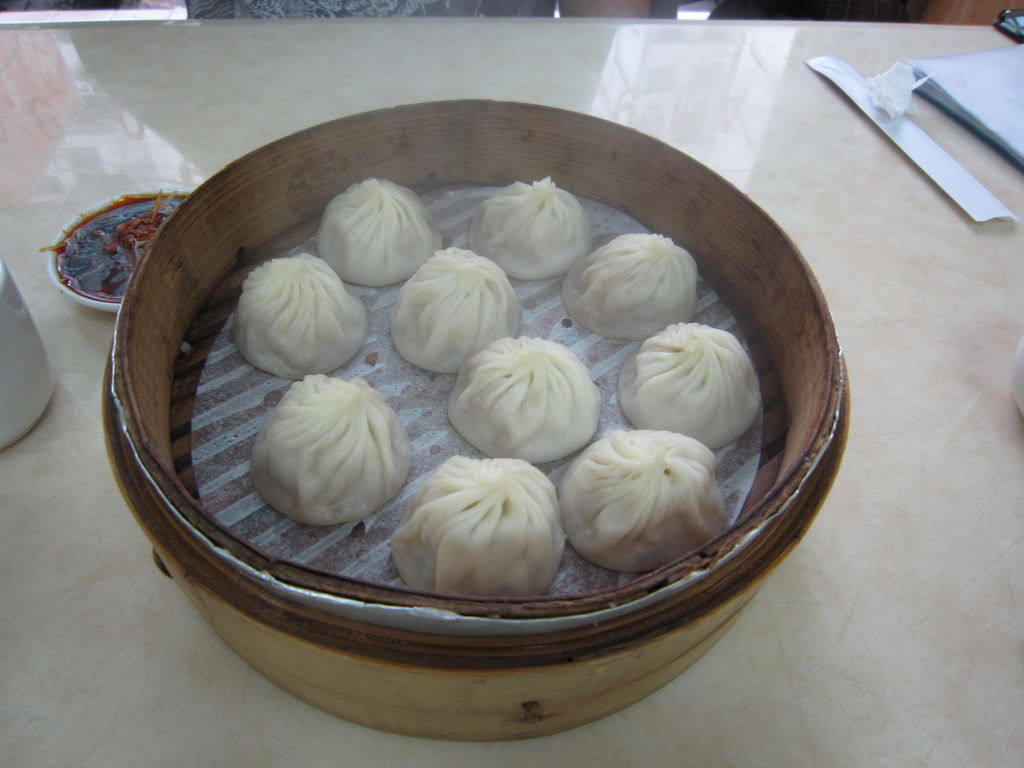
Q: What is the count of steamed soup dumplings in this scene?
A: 10